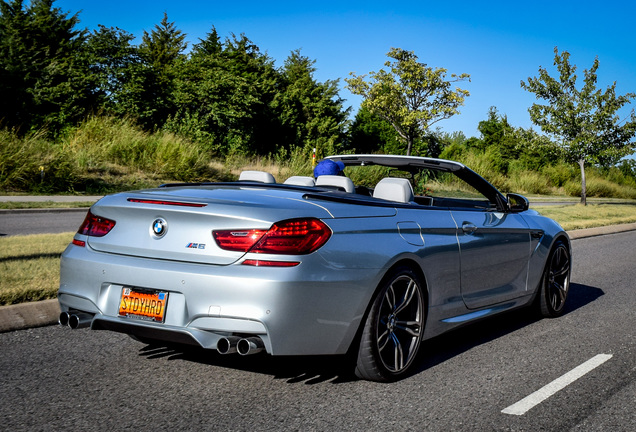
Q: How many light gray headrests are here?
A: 4